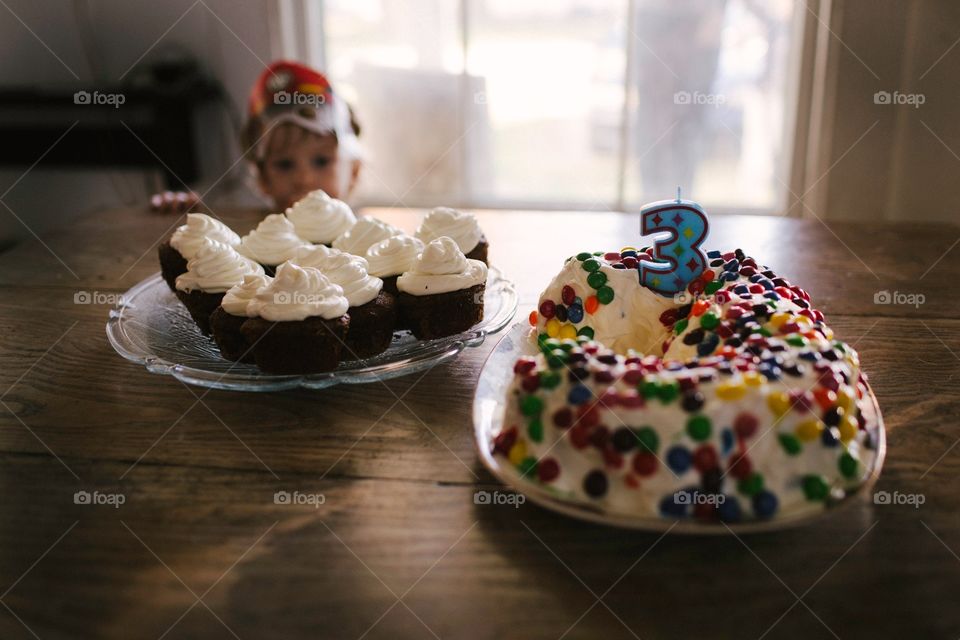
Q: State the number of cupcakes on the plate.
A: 11